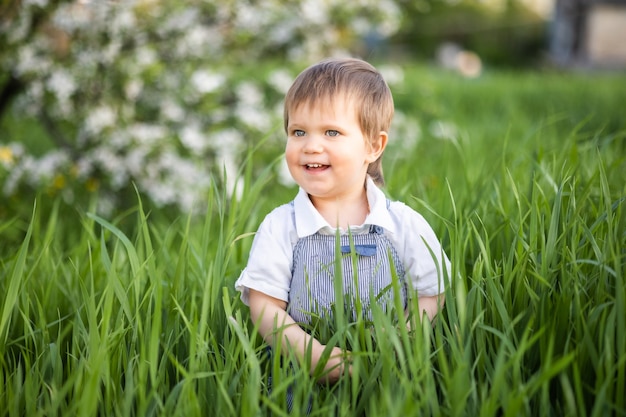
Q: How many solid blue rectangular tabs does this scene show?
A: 1